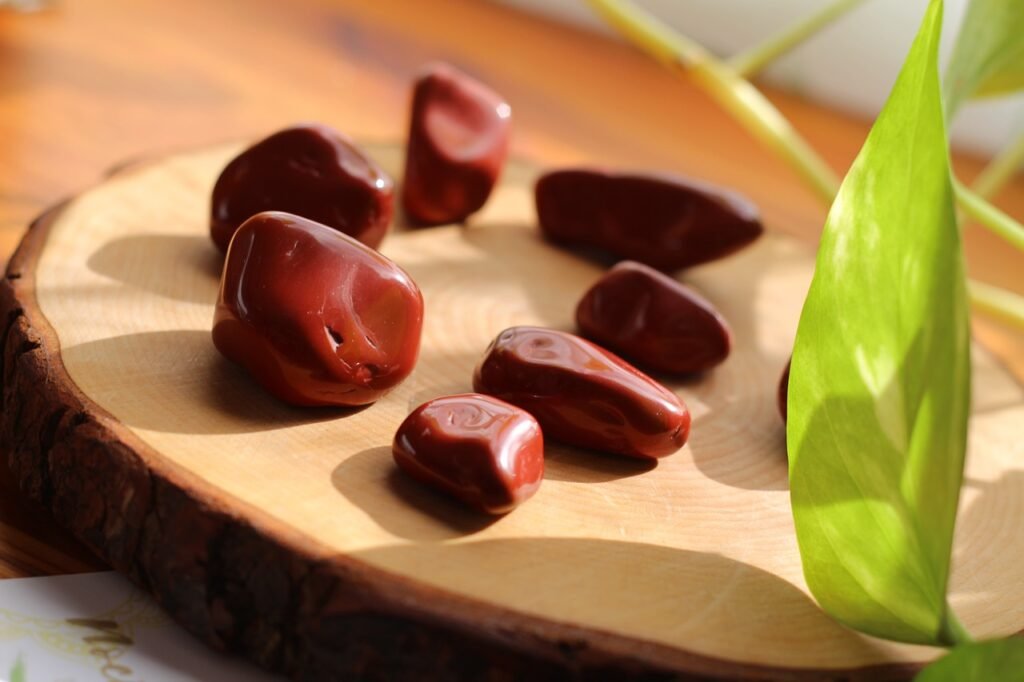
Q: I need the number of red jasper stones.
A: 8